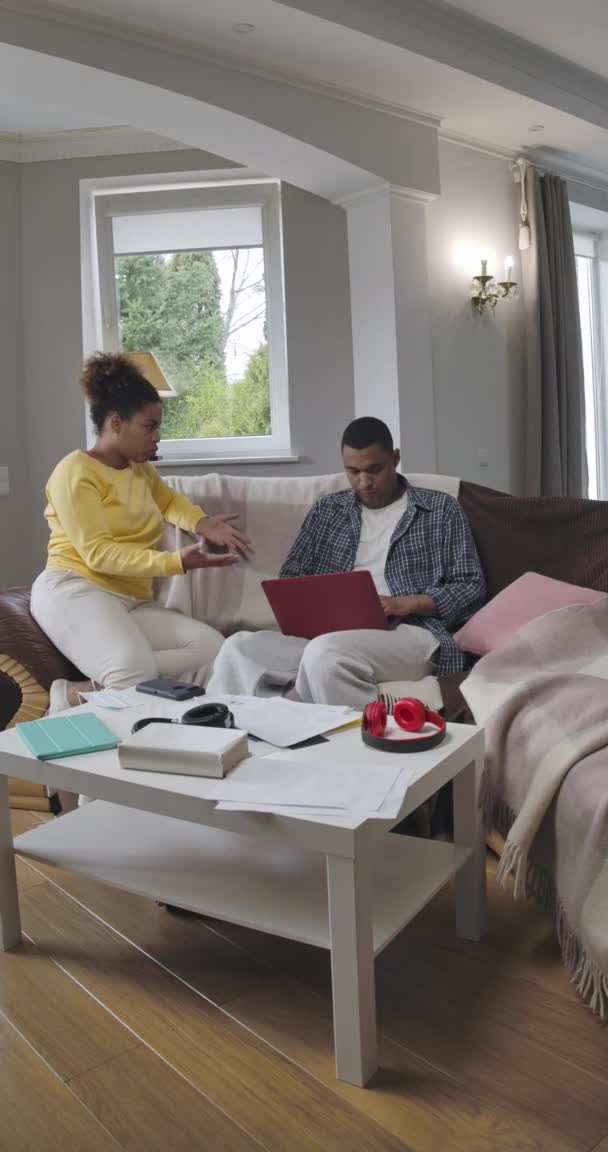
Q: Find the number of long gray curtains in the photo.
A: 1